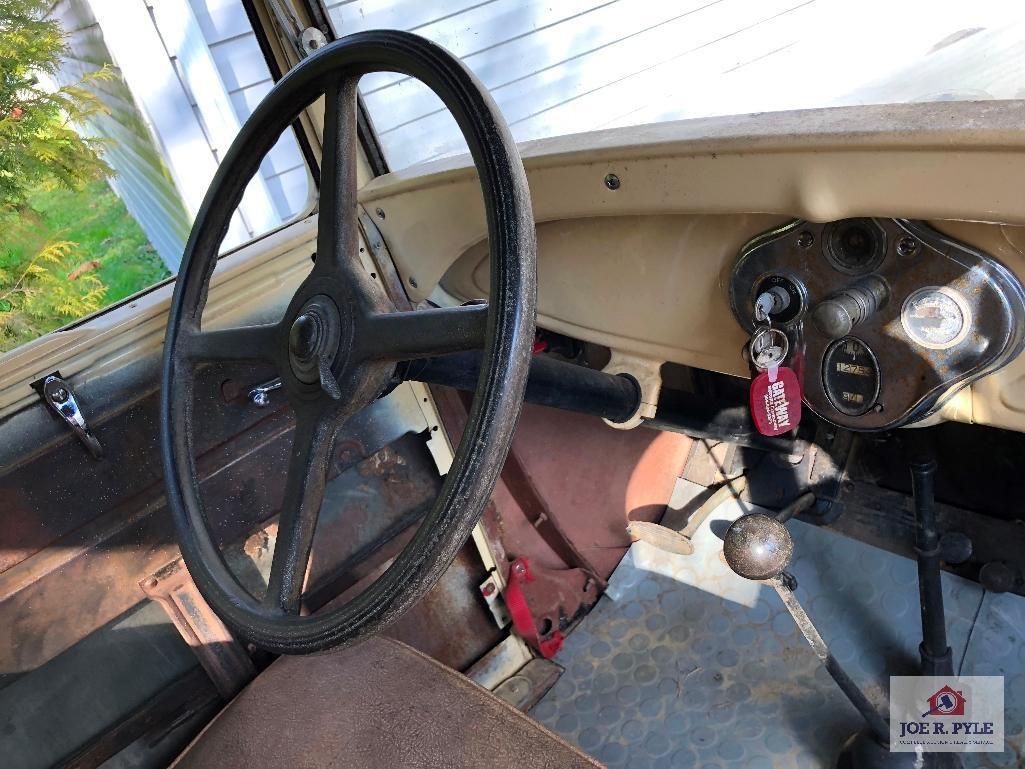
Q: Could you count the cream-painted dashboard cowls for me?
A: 1